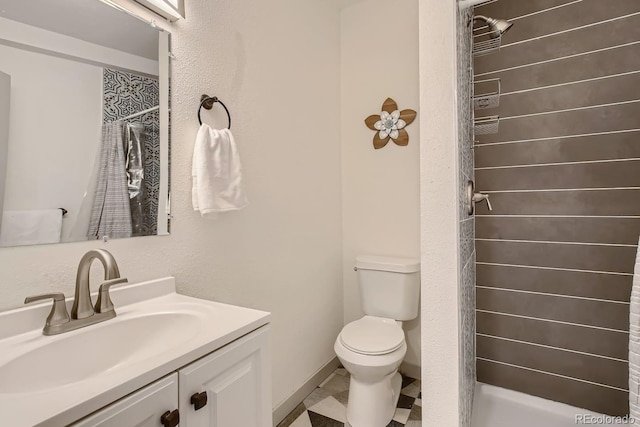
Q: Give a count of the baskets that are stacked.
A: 3